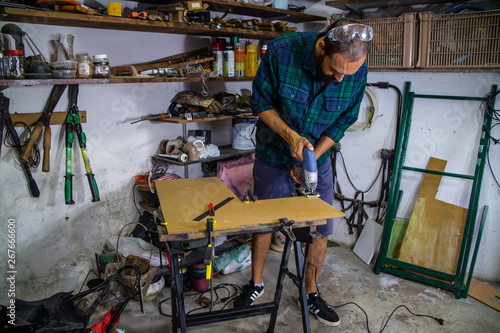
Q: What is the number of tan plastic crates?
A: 2